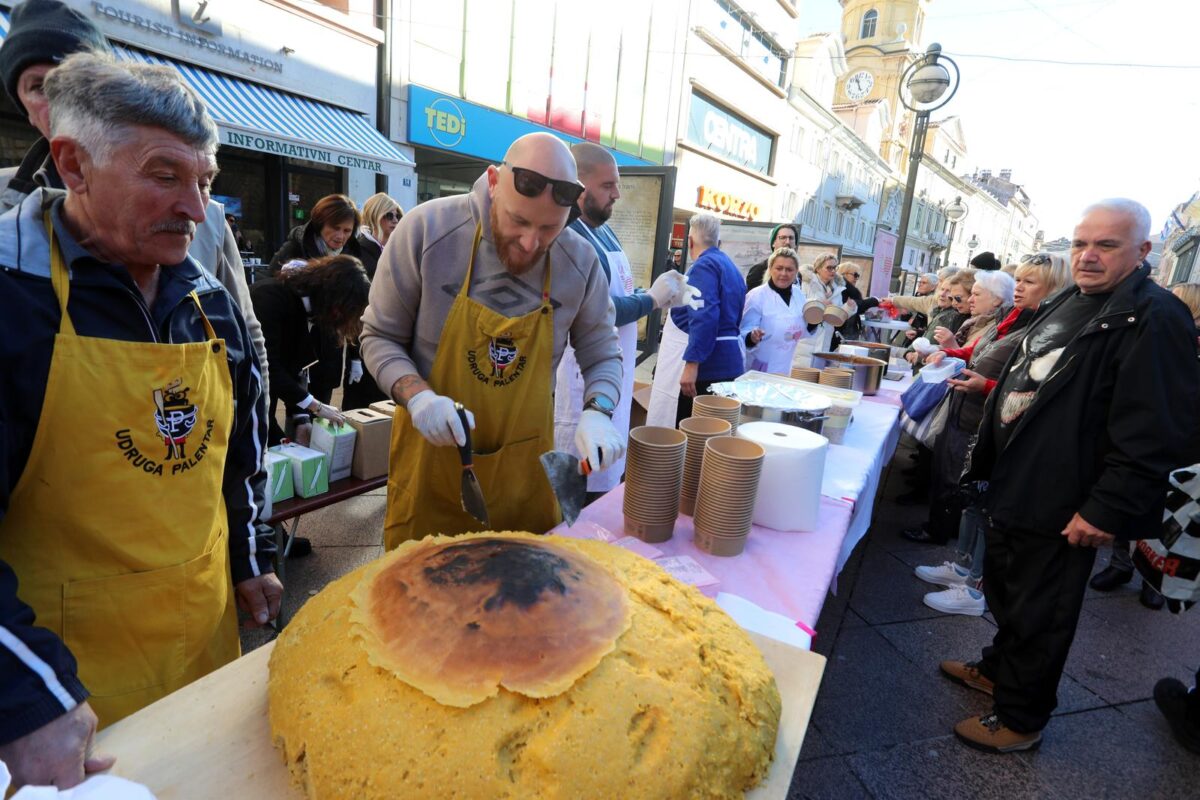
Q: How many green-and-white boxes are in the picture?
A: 3